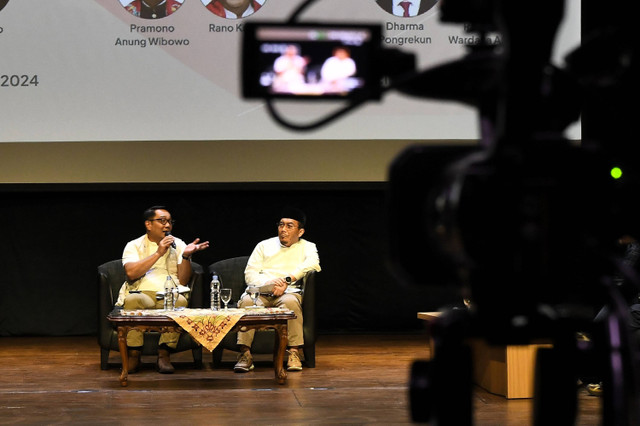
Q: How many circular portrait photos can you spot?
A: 3